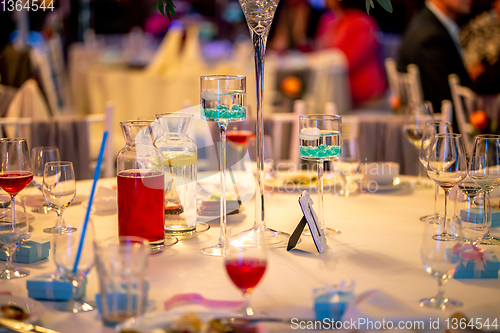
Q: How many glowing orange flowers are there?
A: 3